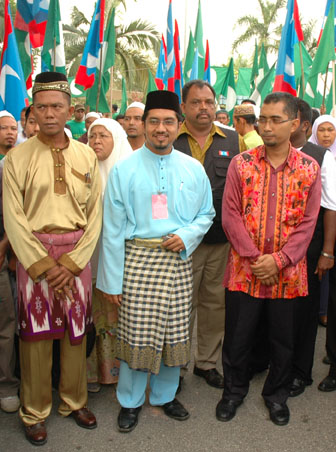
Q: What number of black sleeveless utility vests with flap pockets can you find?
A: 1